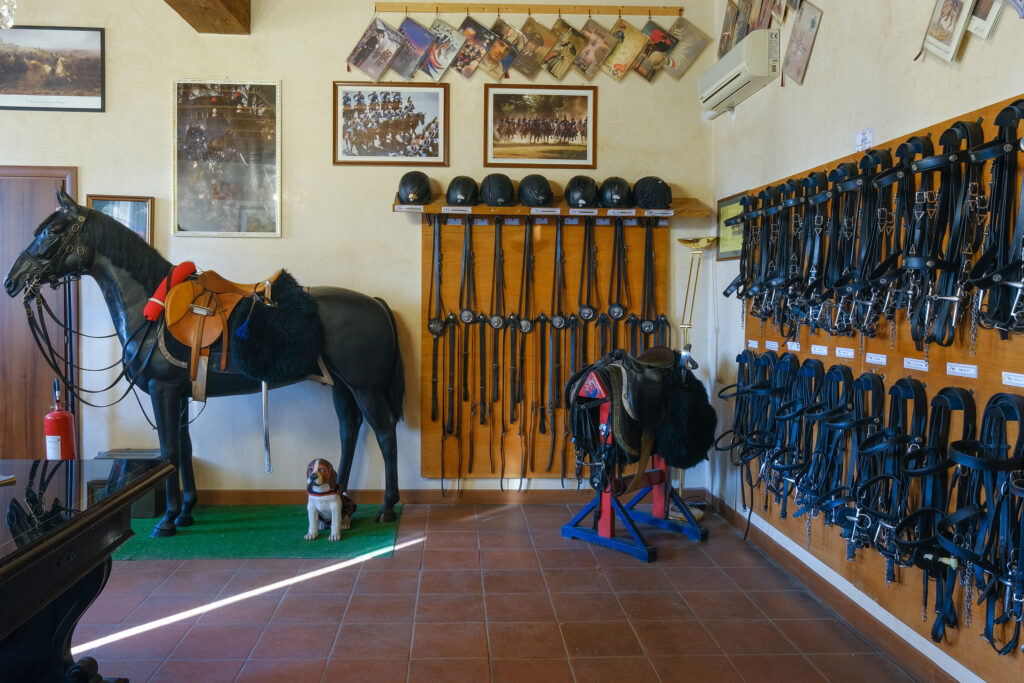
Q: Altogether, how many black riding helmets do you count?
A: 7